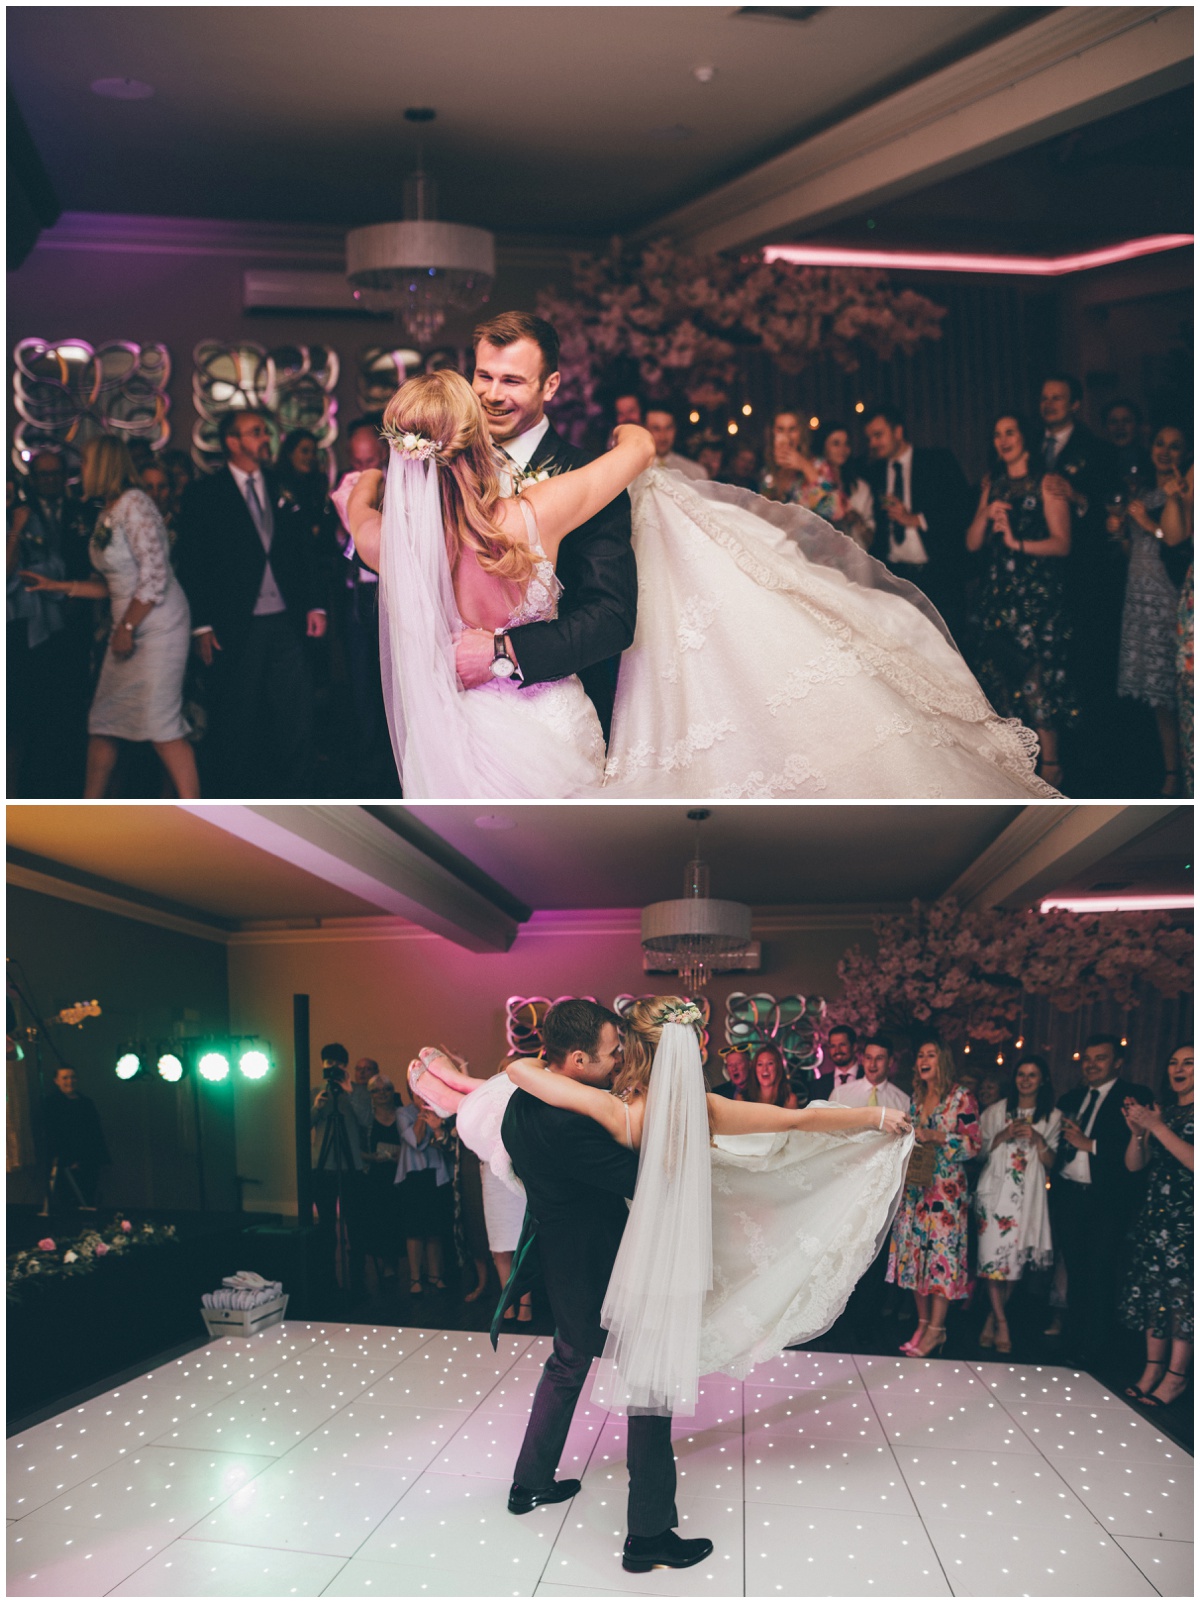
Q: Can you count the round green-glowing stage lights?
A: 4